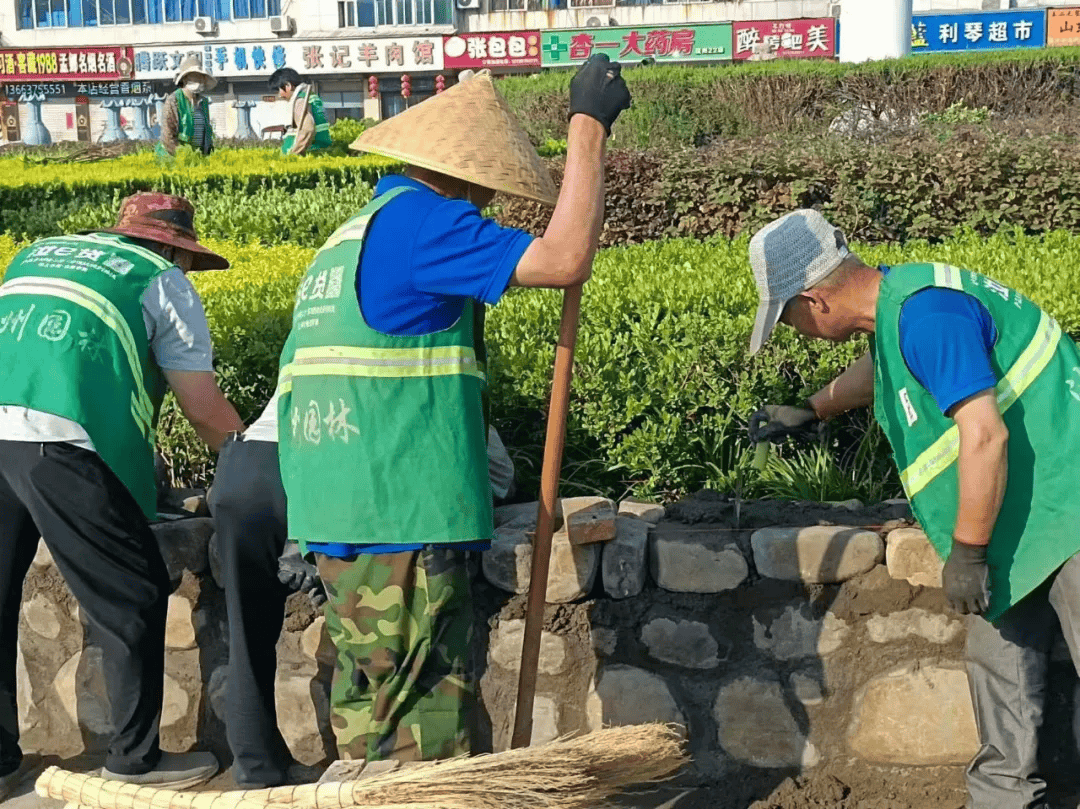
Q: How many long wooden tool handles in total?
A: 1